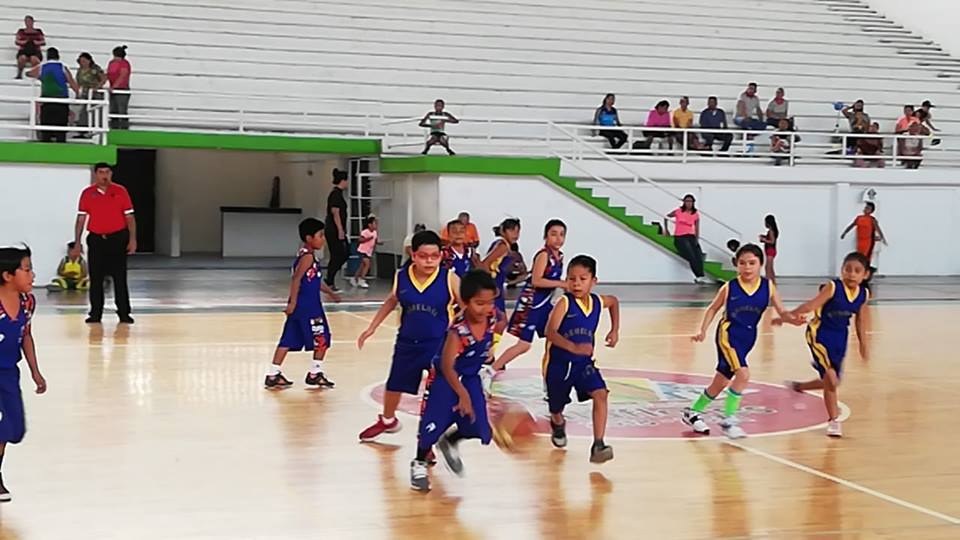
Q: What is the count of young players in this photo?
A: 10